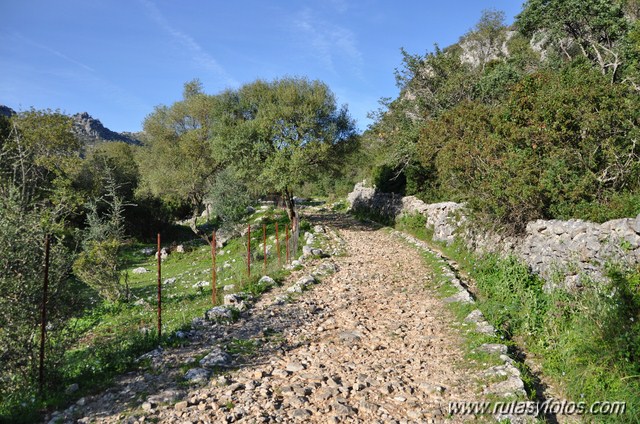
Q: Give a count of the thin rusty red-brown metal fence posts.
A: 7